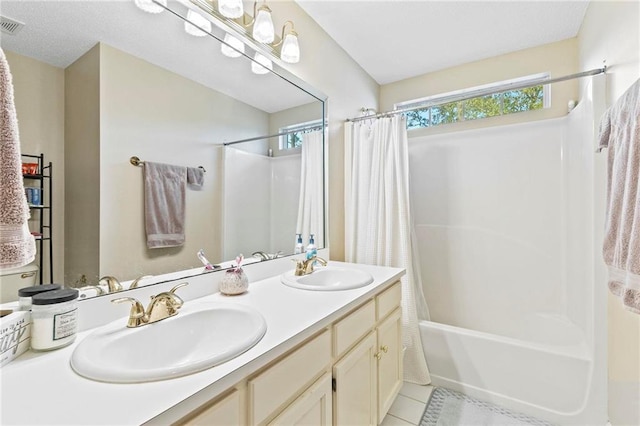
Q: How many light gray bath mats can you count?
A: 1